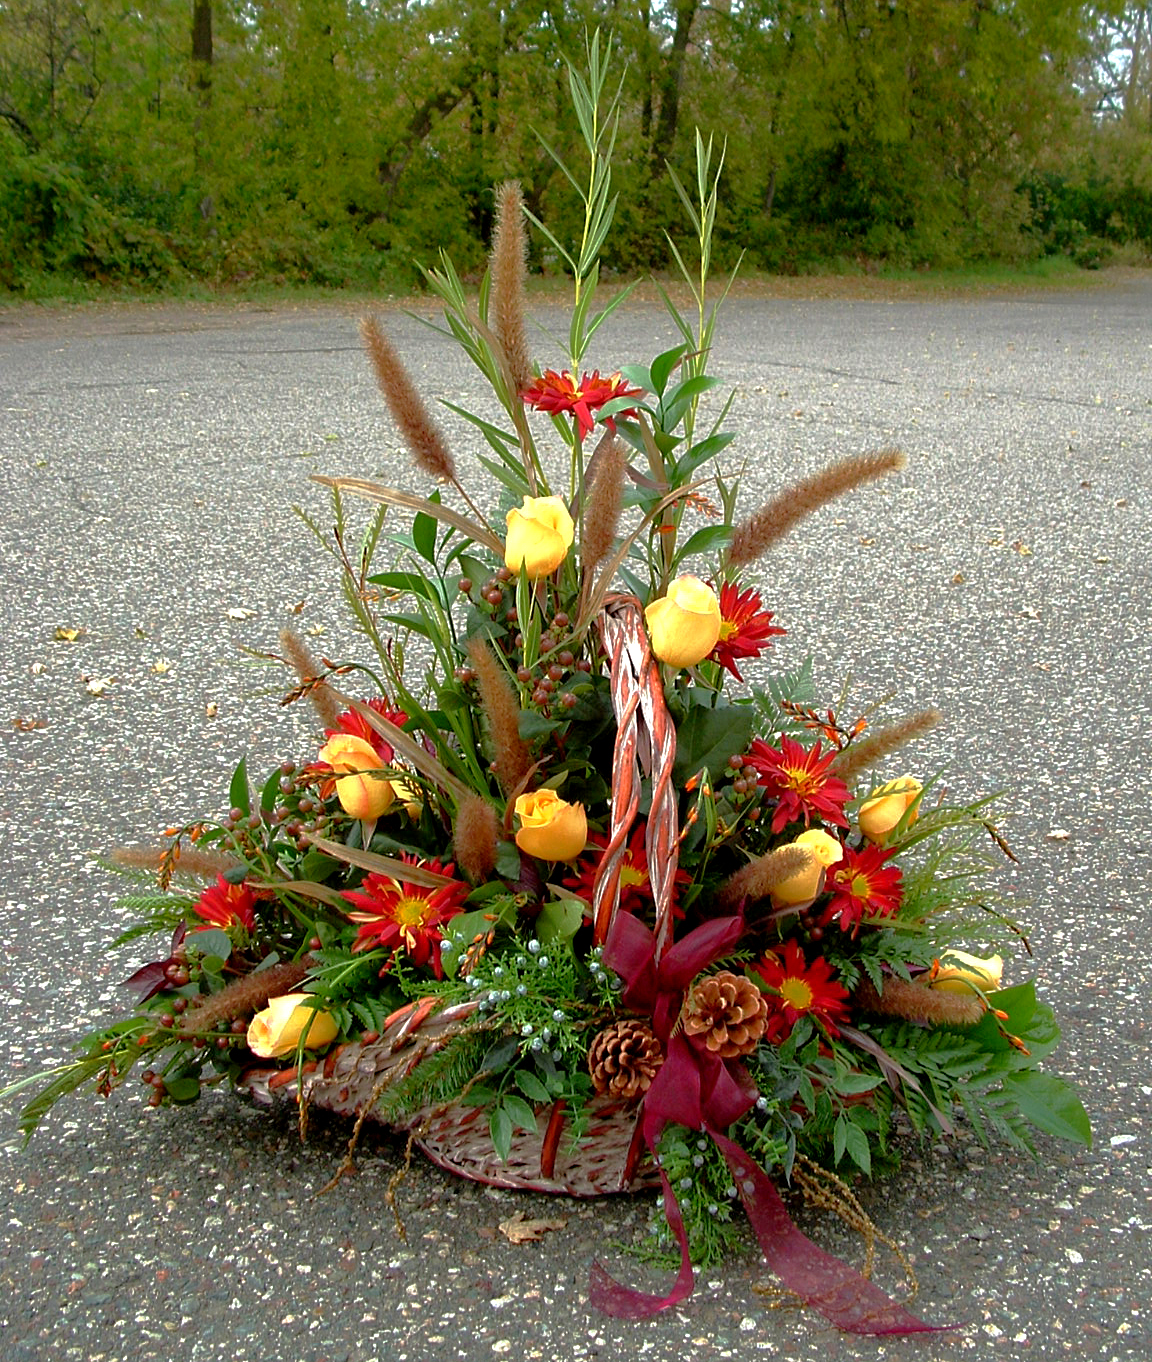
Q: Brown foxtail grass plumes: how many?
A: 12